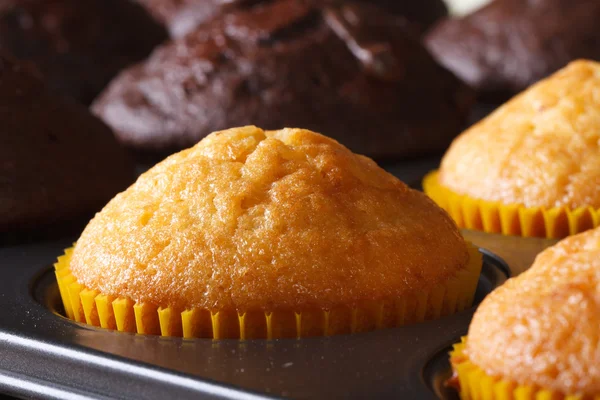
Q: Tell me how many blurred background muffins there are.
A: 5